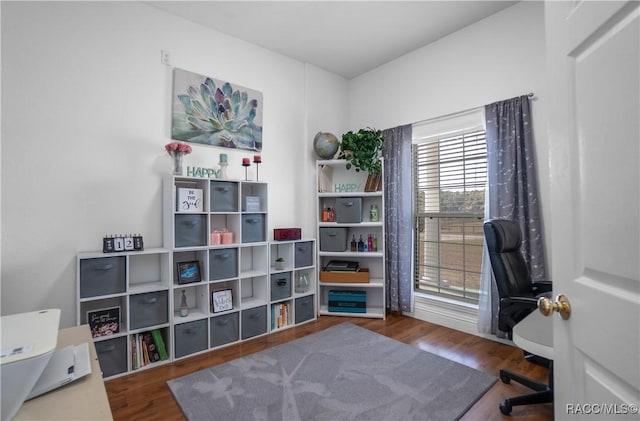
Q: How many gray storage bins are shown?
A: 15